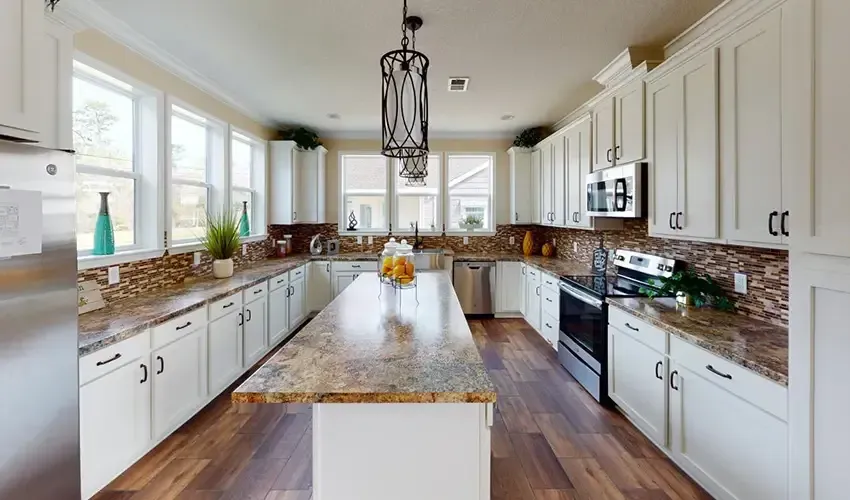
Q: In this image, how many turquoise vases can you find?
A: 2